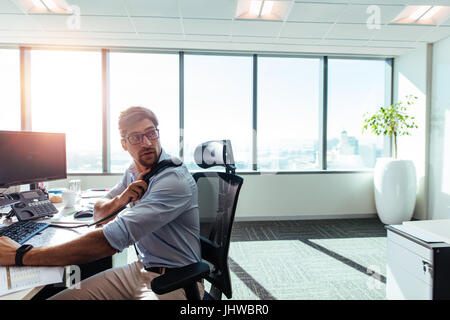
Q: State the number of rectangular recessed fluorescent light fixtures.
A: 3